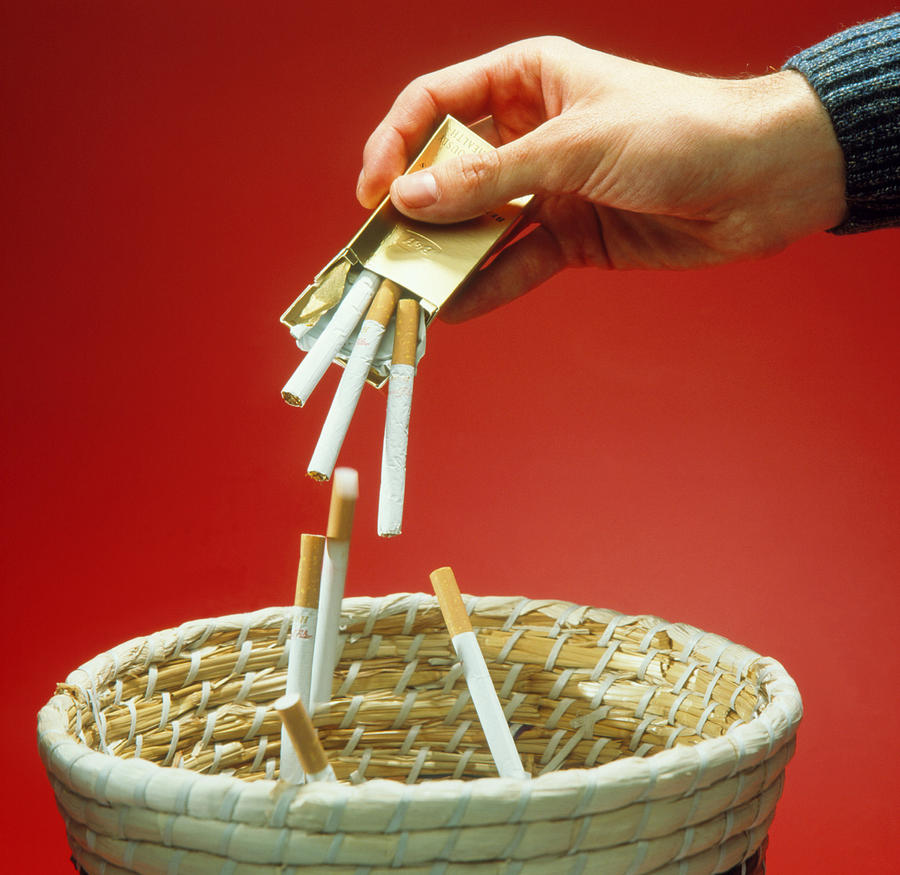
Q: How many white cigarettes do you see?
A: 7